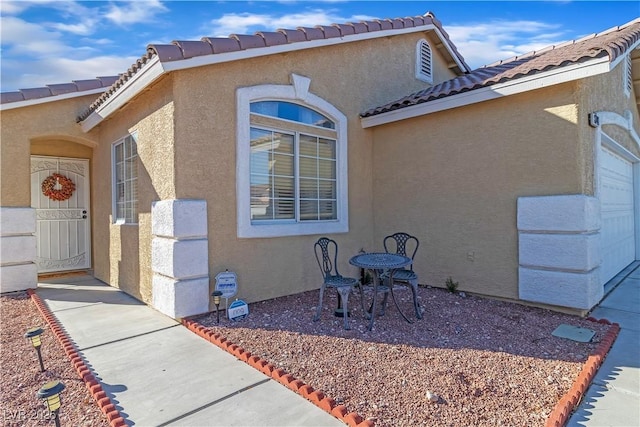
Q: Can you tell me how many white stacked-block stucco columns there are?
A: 3